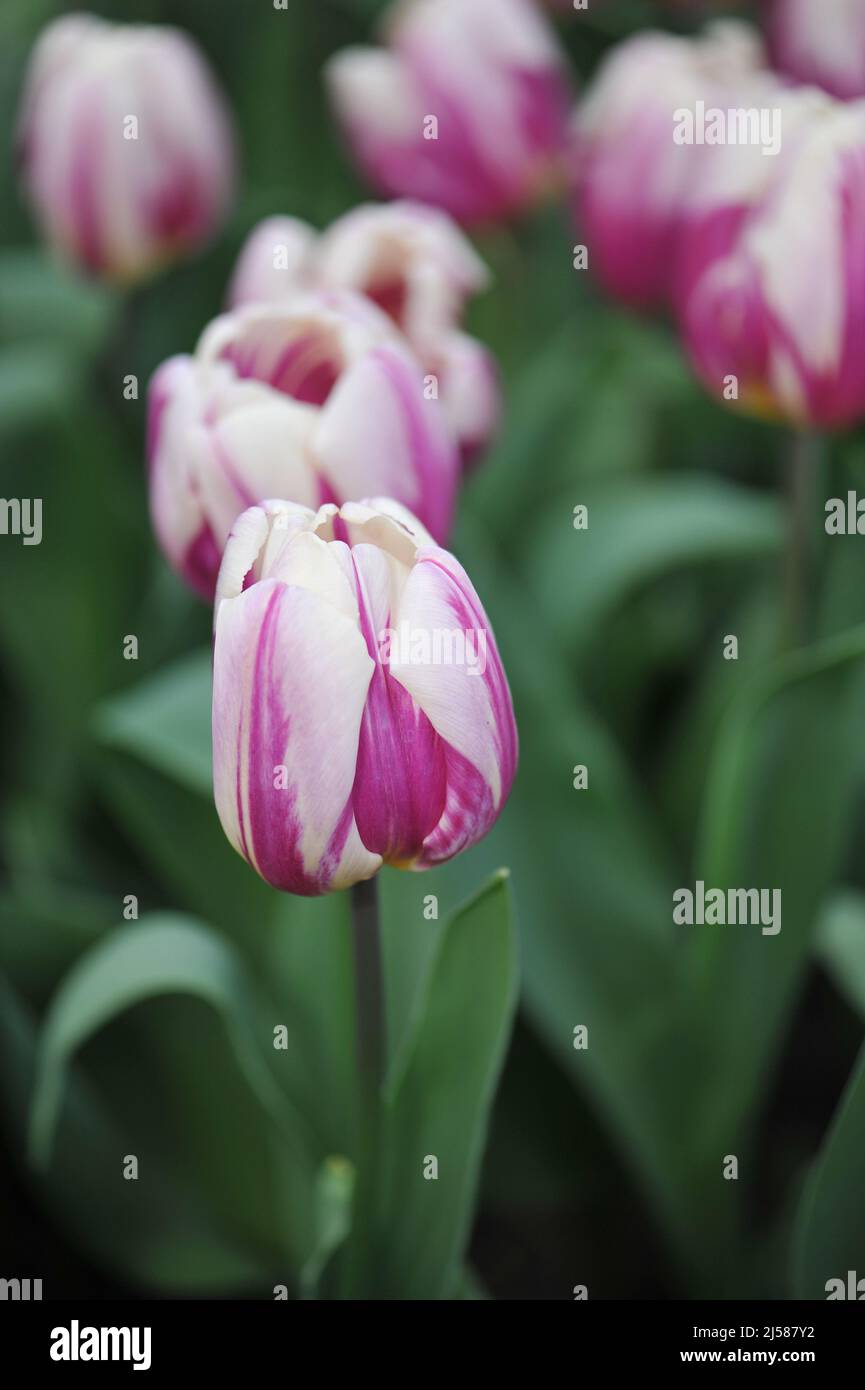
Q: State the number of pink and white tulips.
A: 8